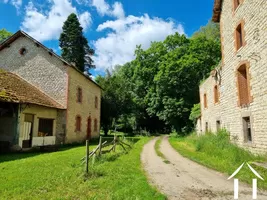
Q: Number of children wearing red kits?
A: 0